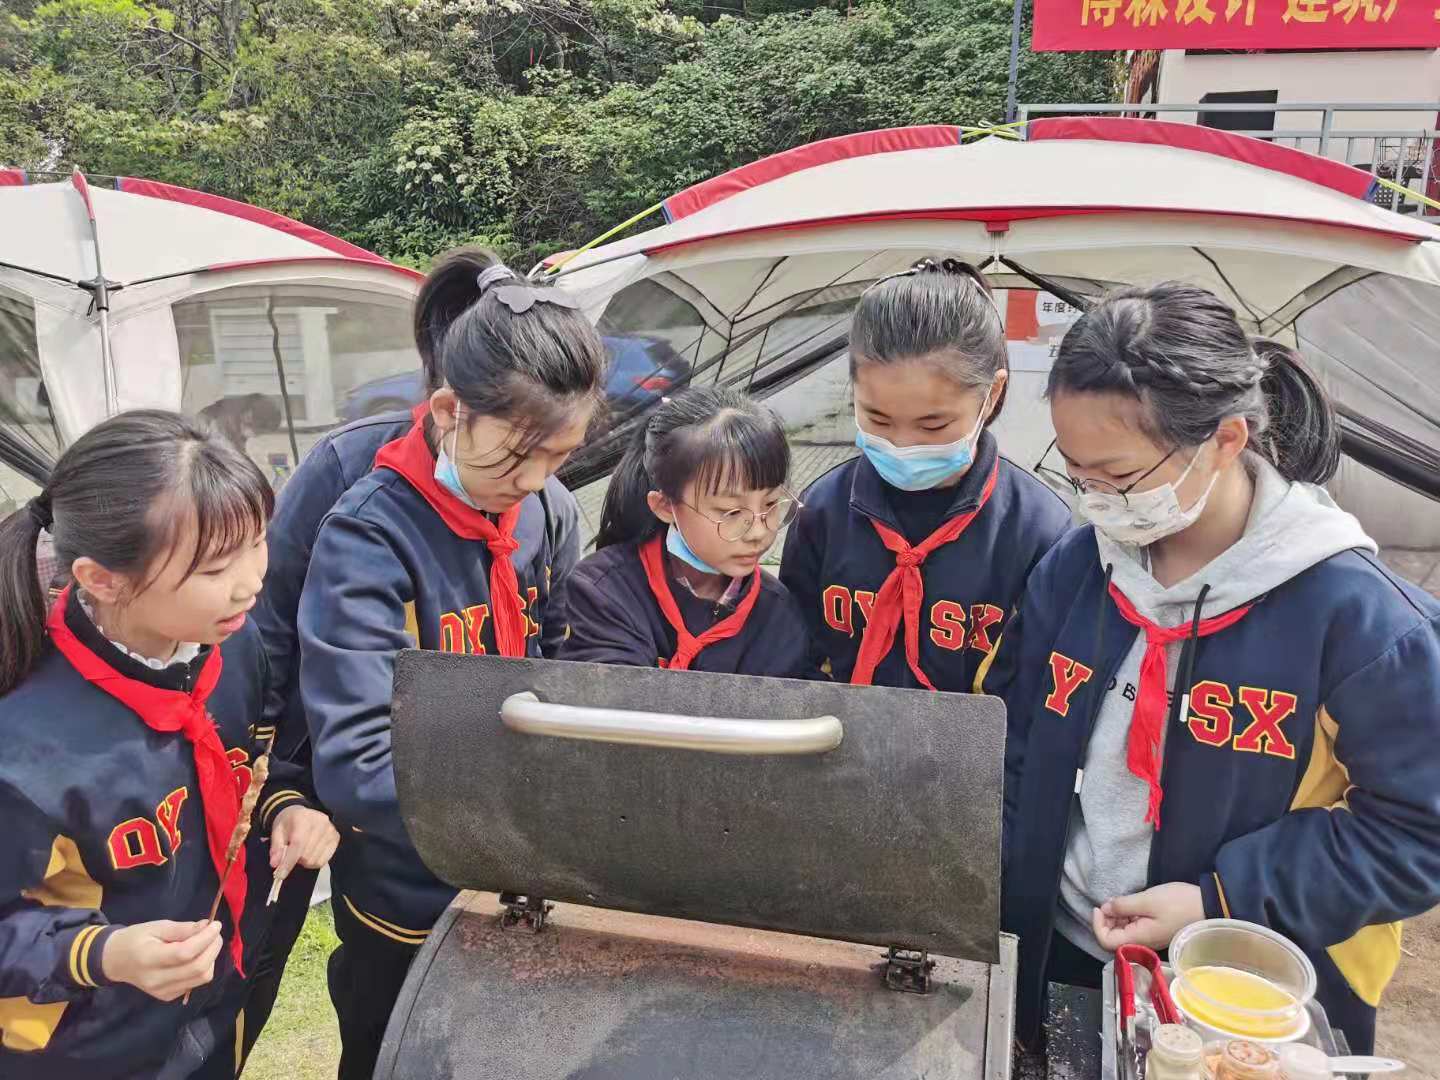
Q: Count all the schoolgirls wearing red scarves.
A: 5